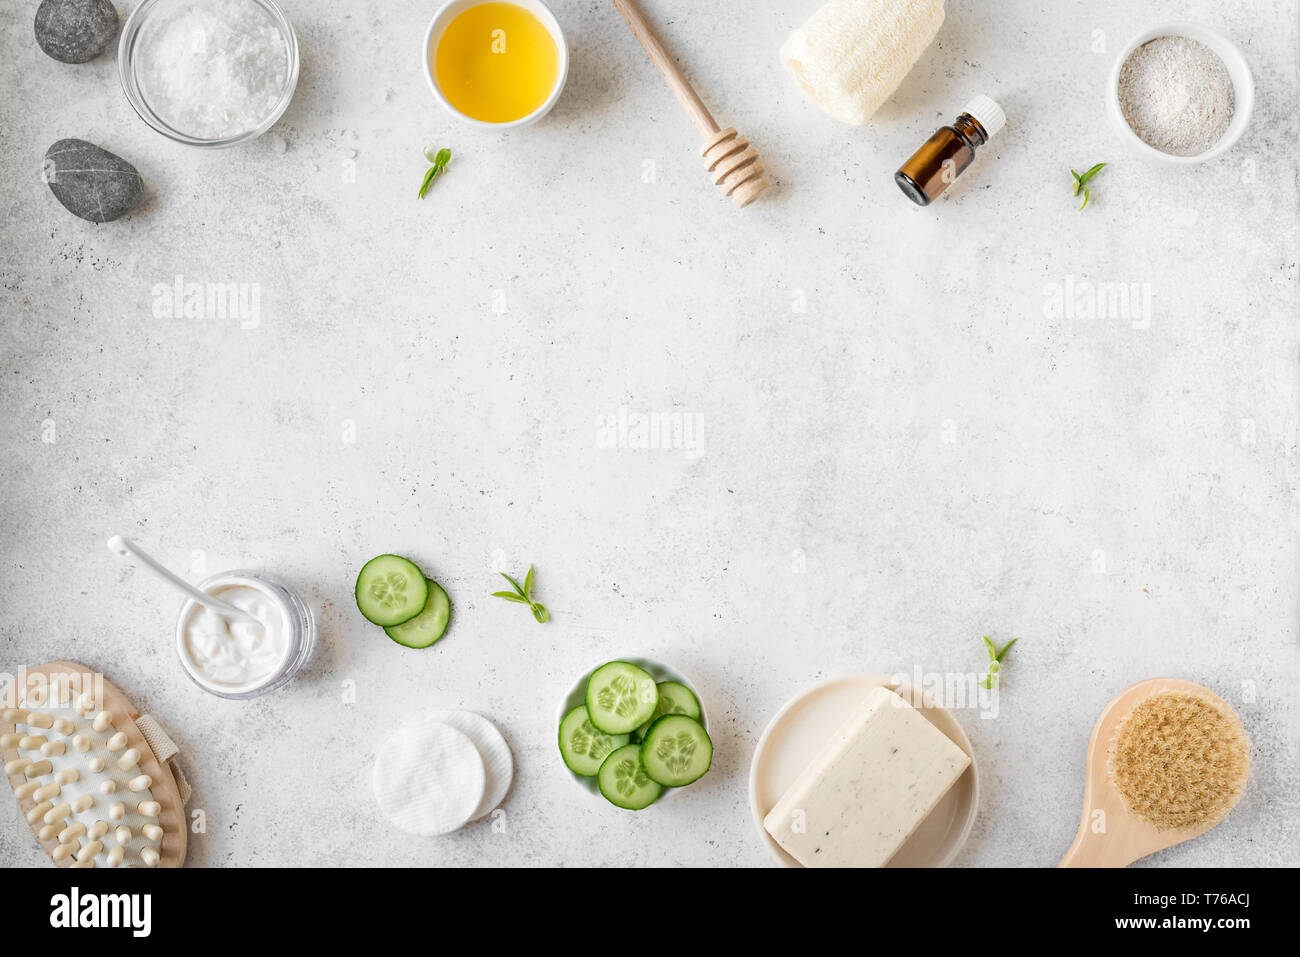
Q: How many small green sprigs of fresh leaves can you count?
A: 4